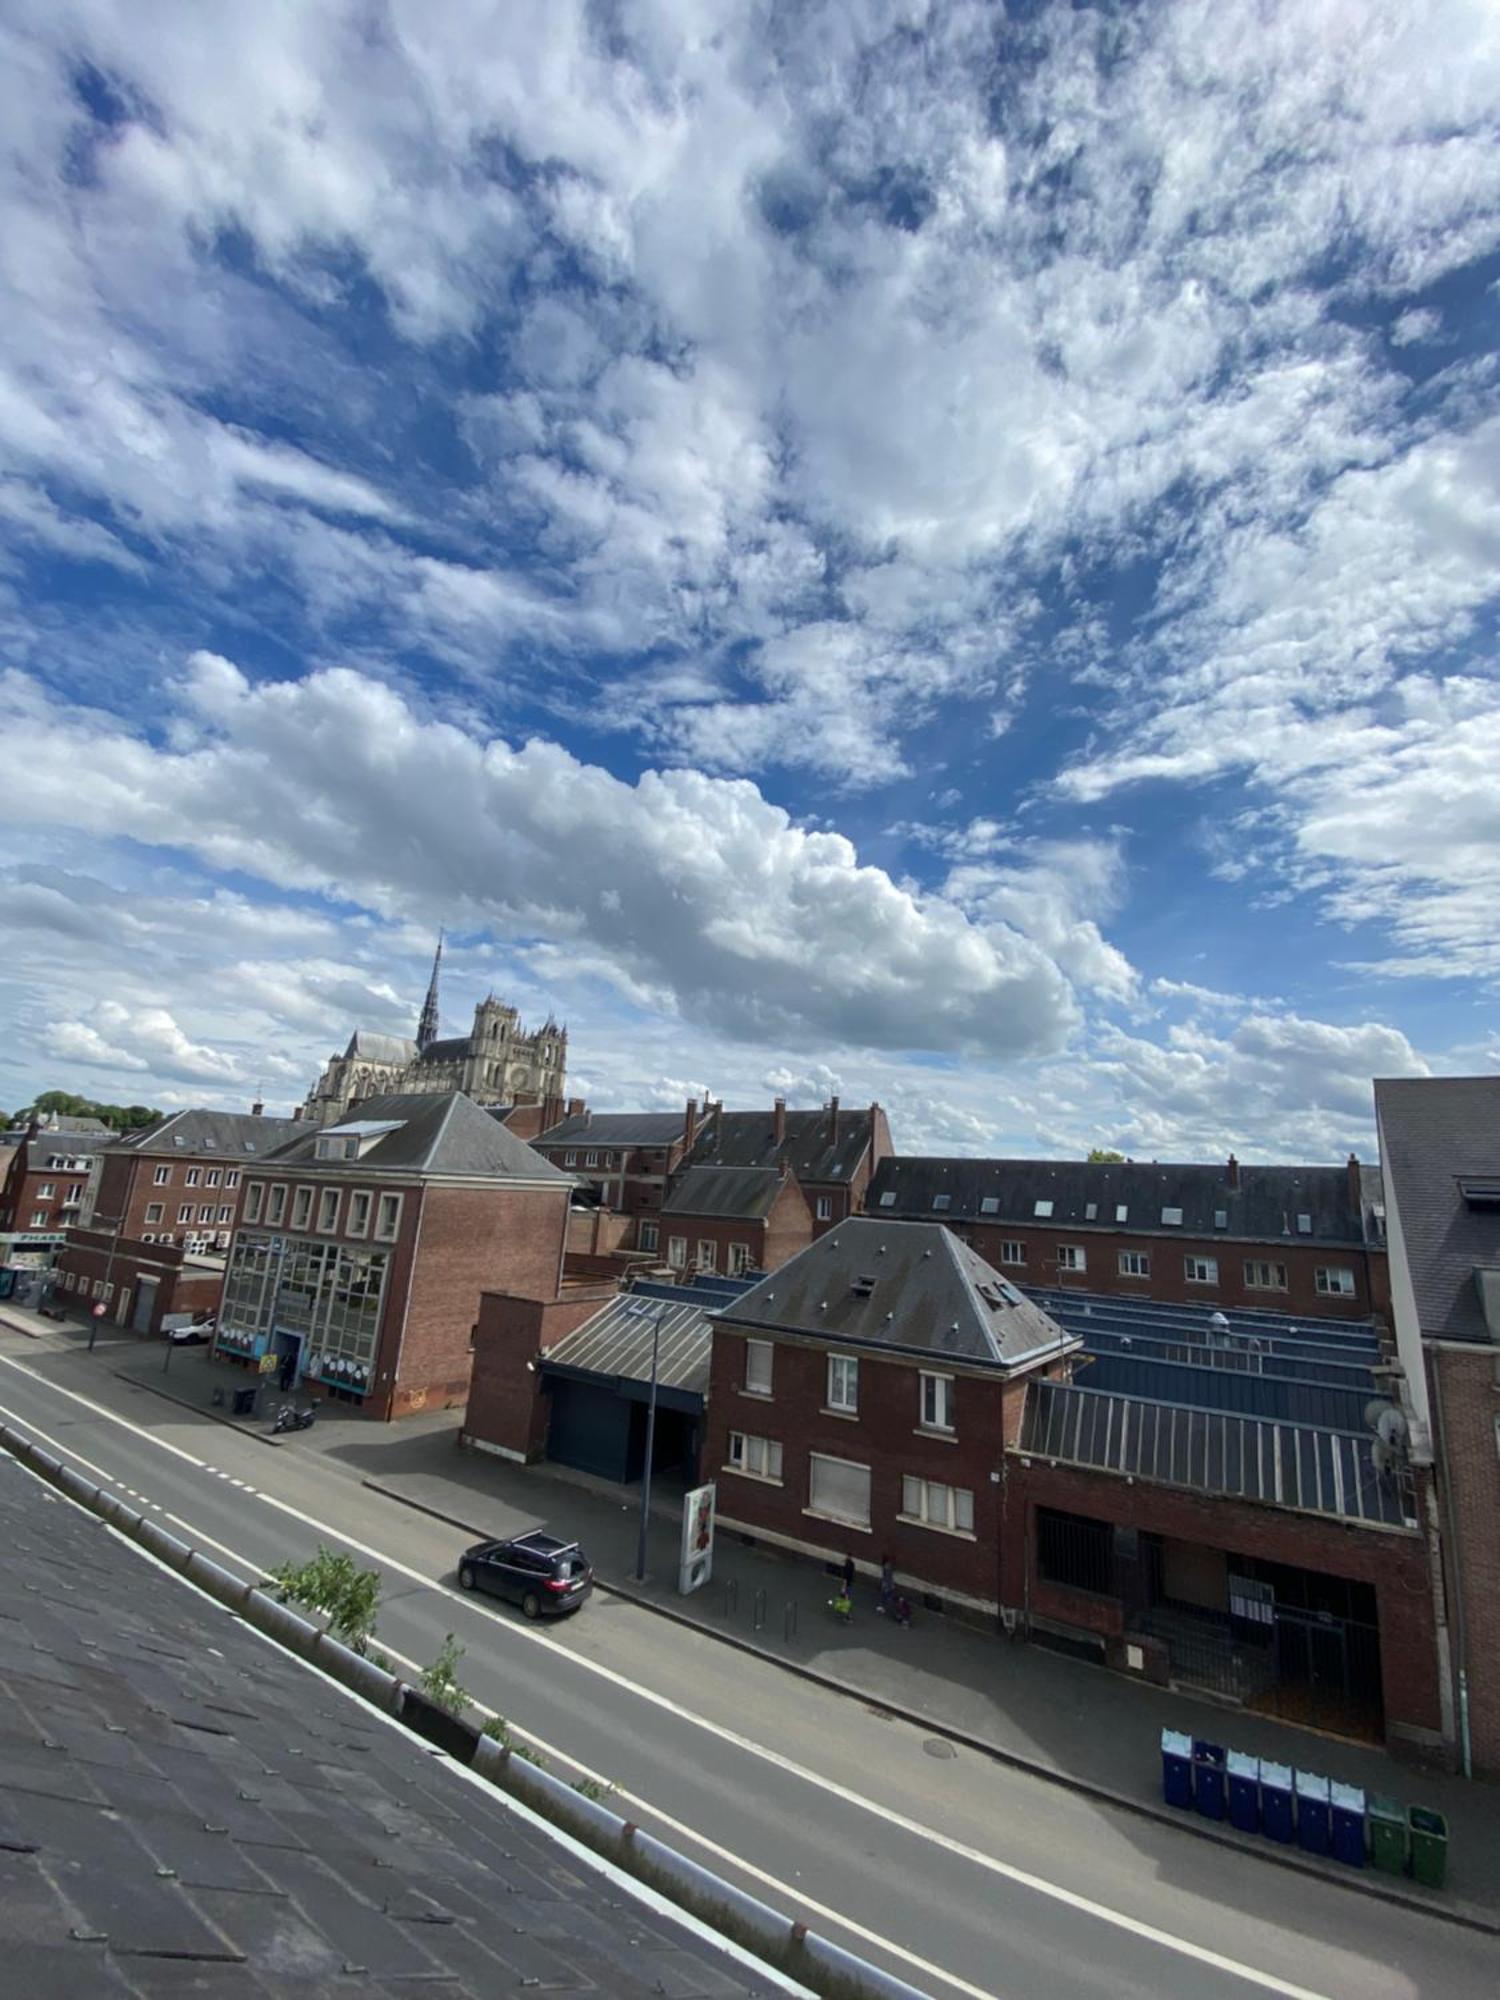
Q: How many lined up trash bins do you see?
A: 8